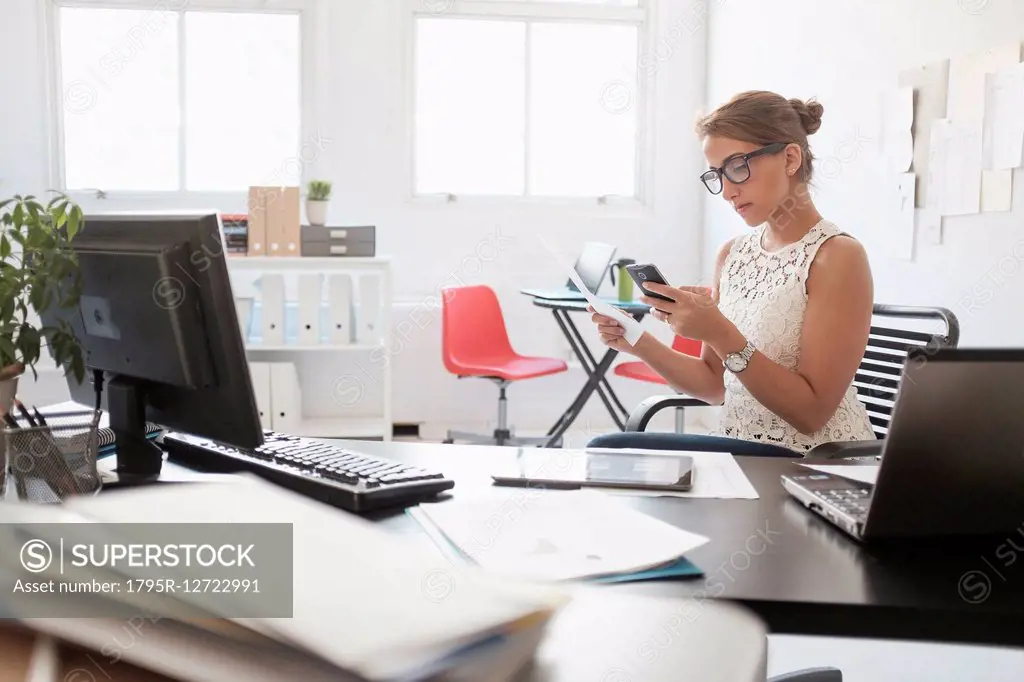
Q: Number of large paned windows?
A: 2